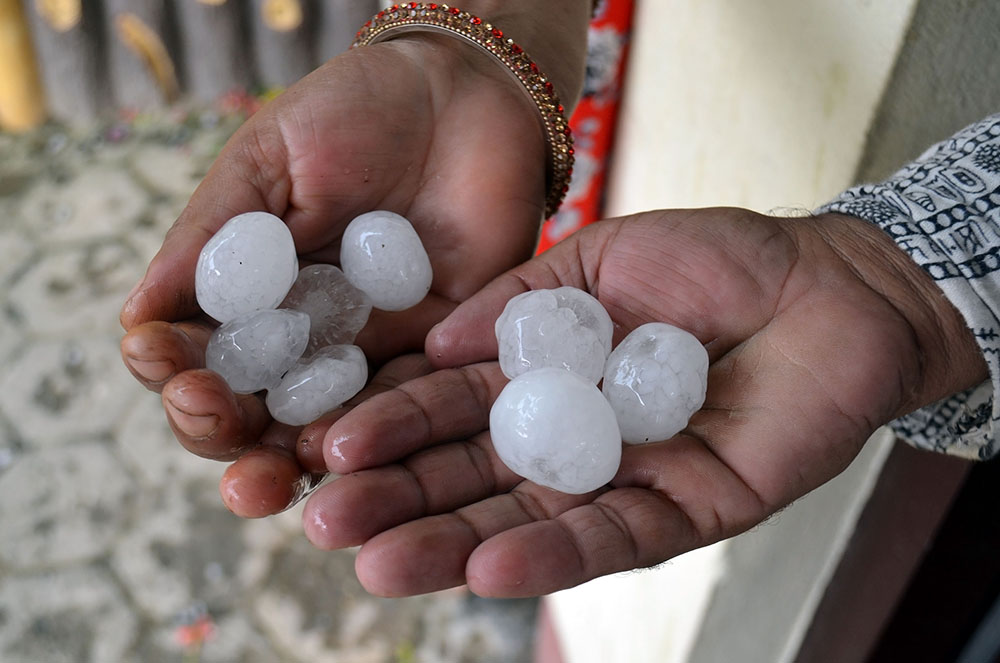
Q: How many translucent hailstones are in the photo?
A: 8